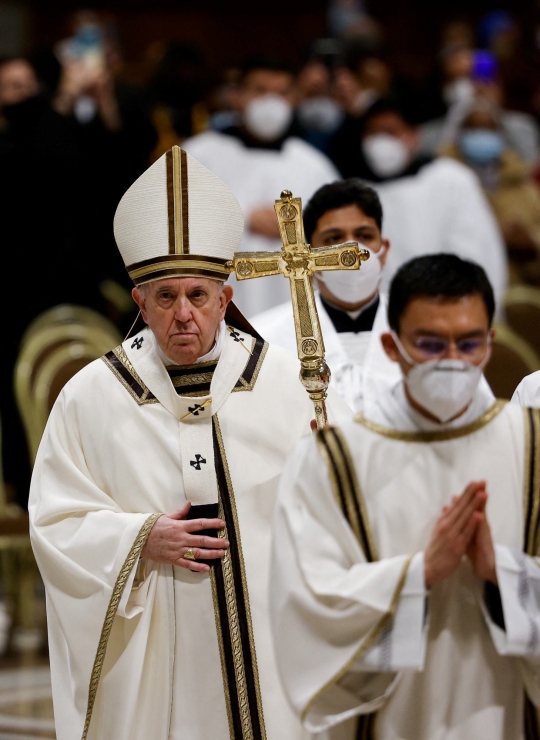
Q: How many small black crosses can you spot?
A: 4